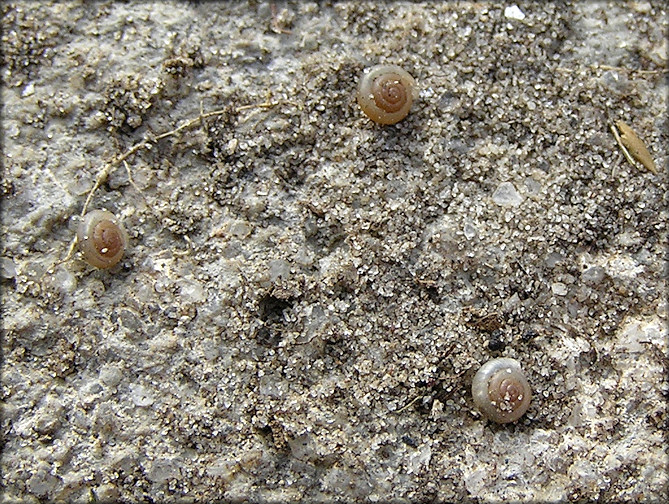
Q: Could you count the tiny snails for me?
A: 3